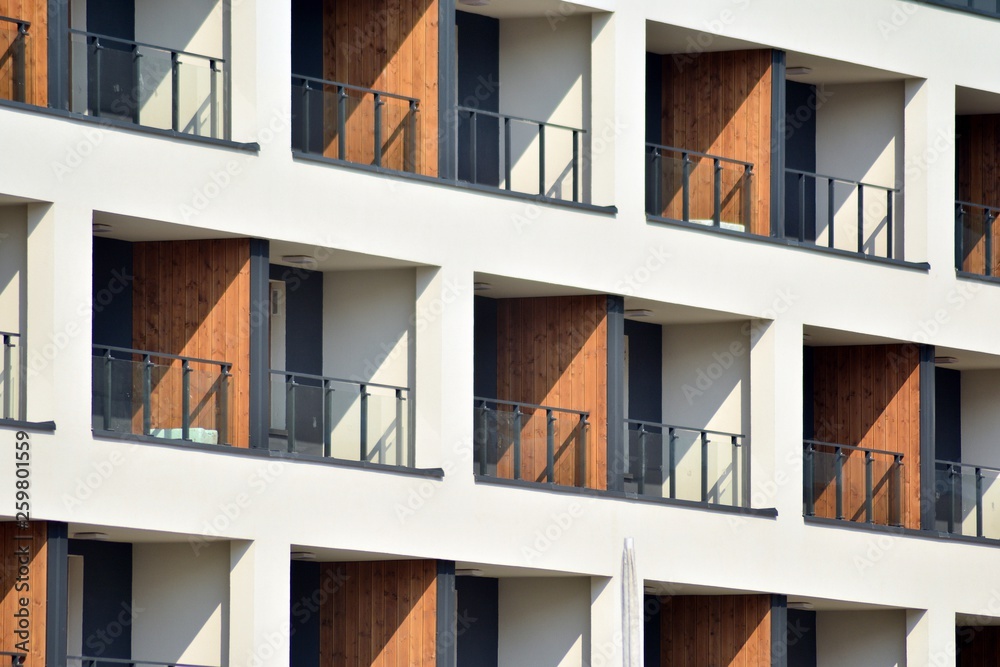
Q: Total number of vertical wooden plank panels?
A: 11